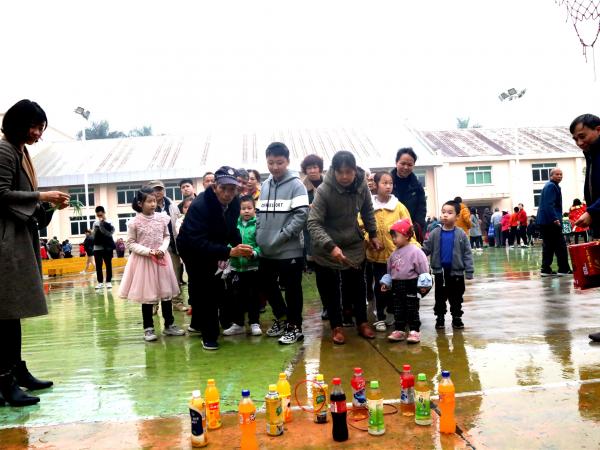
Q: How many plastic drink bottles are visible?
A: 12